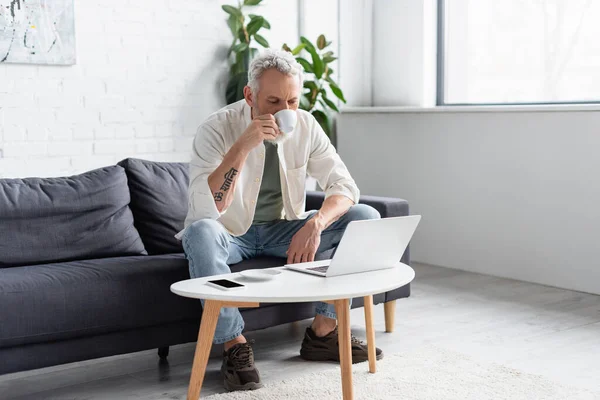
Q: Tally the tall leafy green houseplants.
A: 2